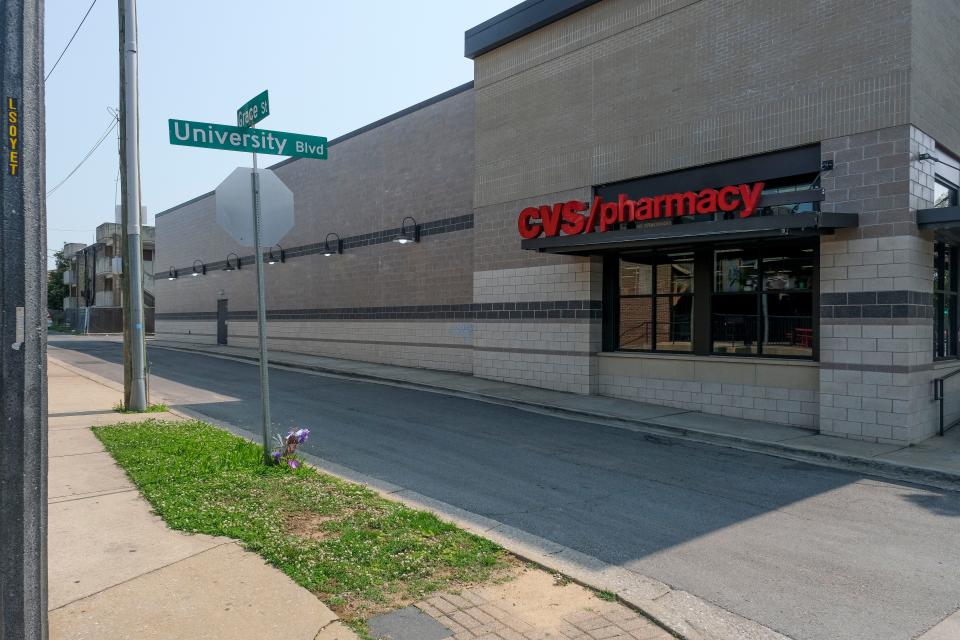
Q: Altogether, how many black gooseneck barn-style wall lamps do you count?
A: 6